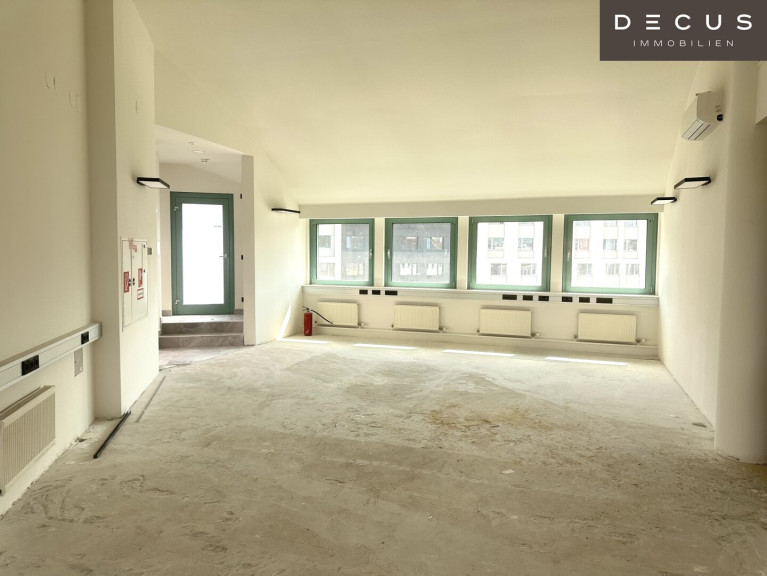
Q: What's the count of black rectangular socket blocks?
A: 11